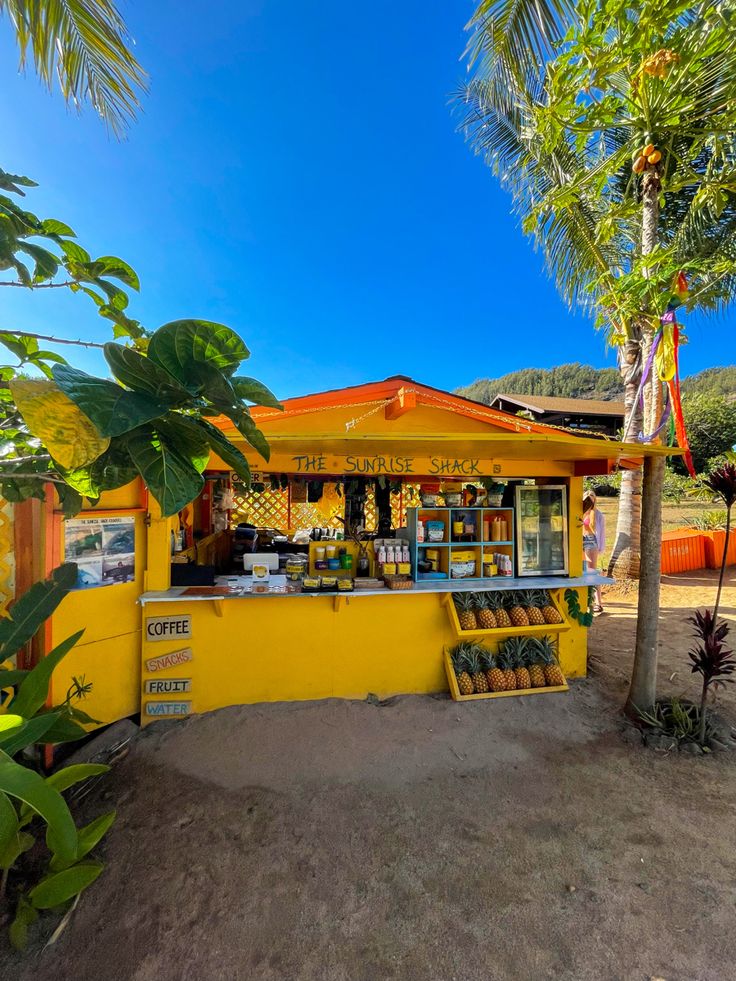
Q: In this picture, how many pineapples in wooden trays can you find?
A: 13